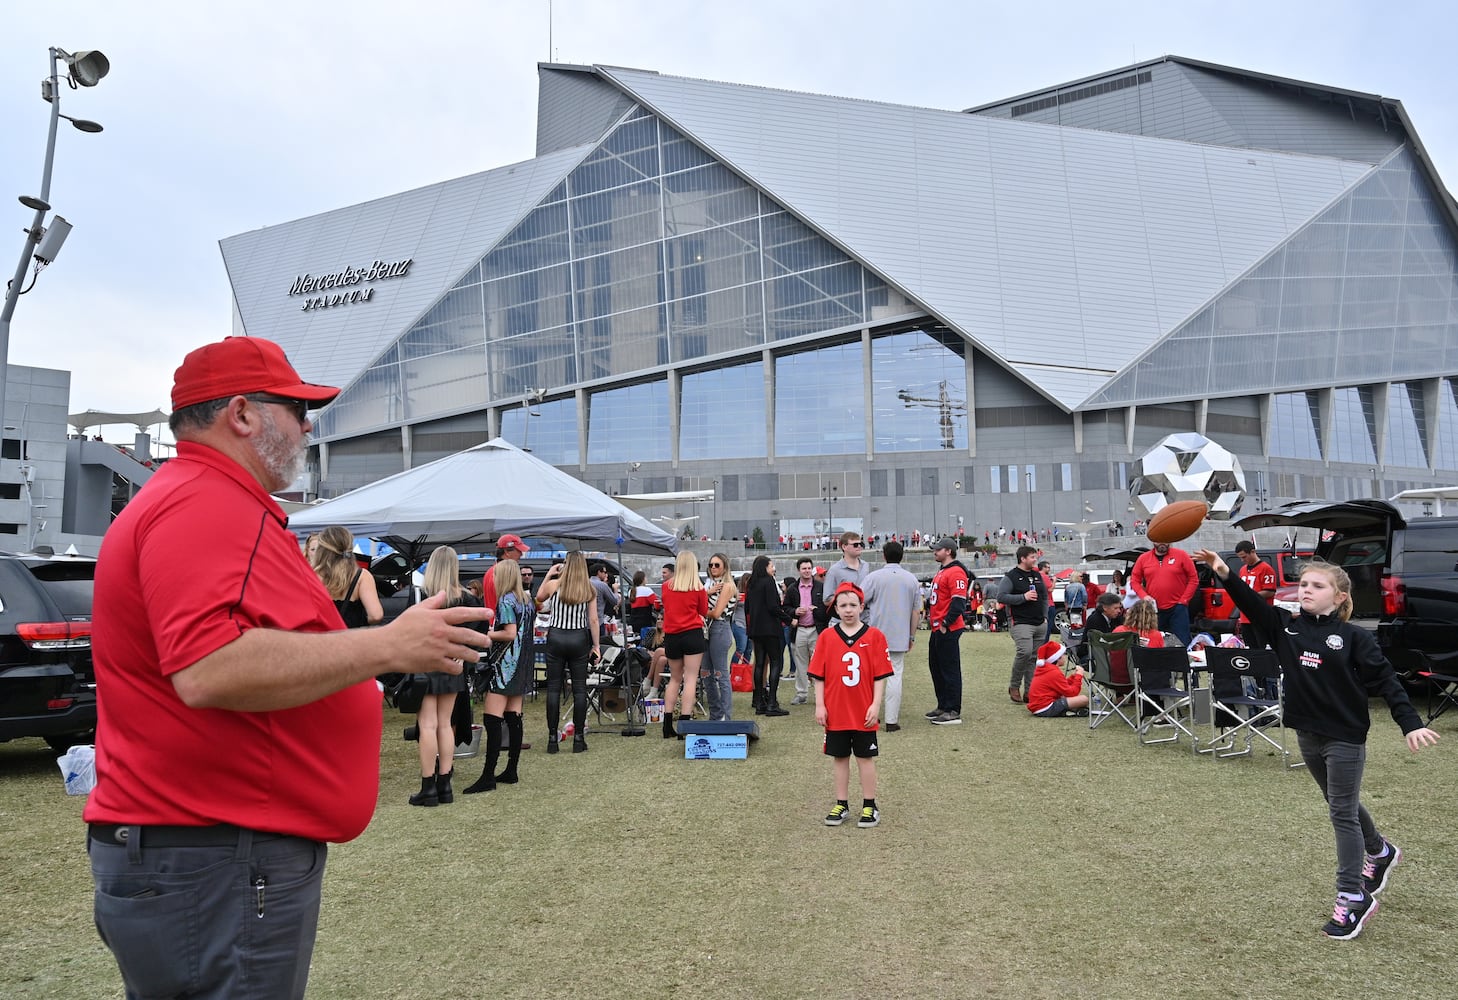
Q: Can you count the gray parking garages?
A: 1